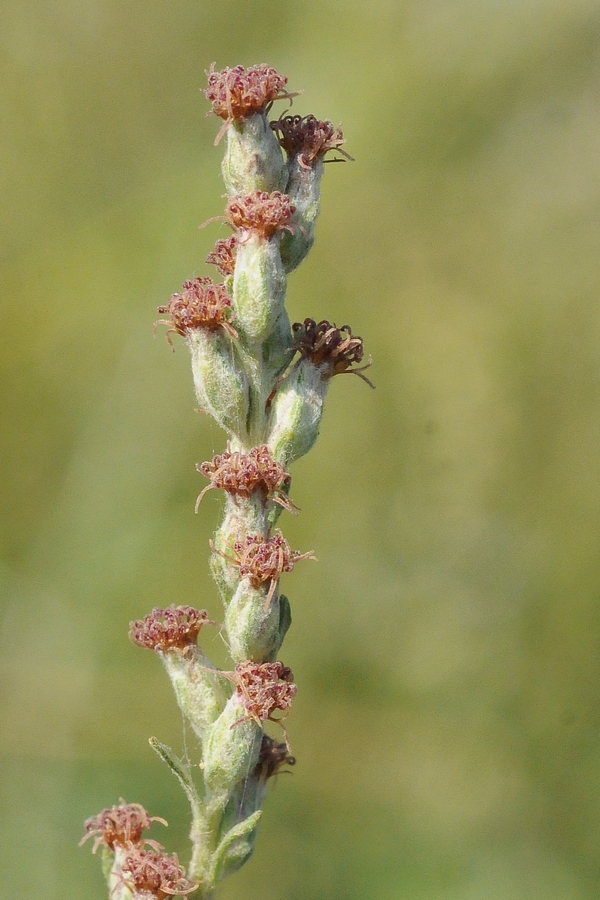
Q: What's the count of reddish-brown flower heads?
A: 13